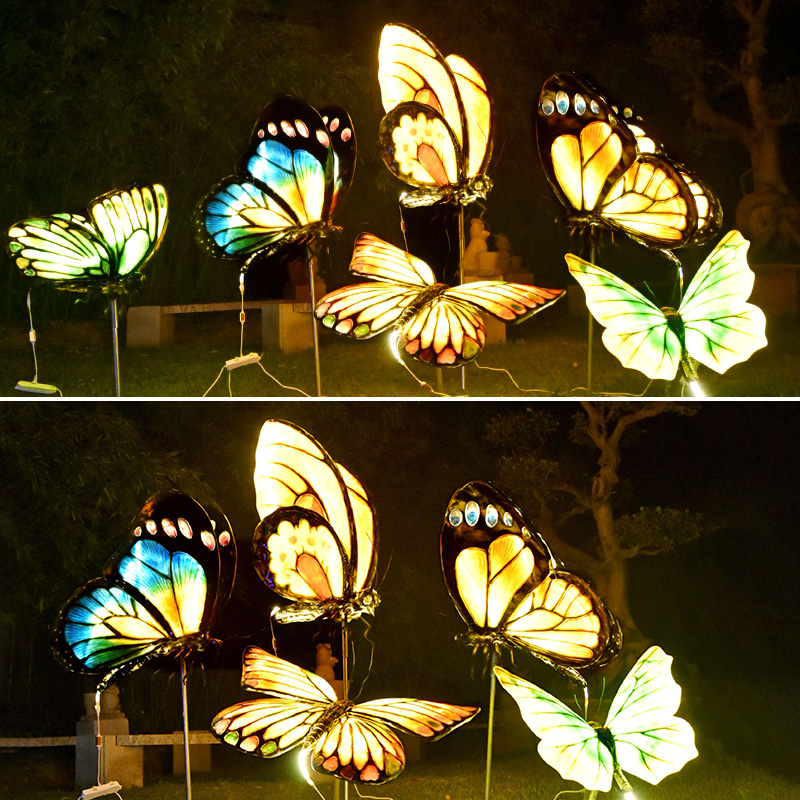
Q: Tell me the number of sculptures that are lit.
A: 11